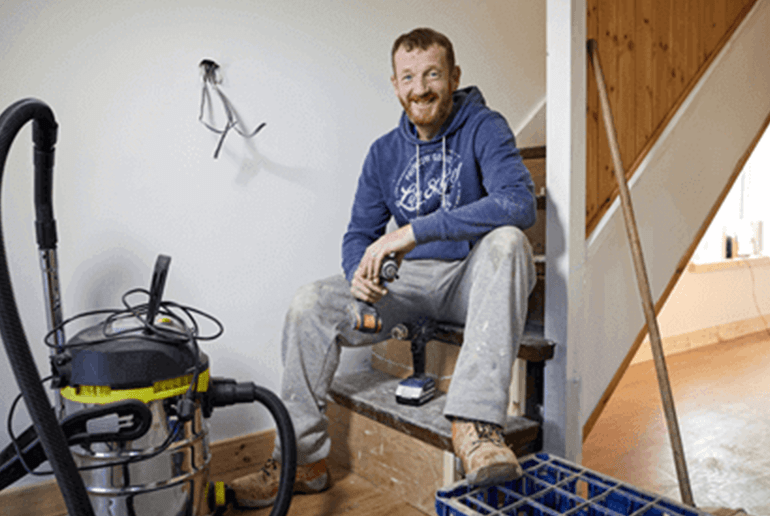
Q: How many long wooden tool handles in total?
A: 1